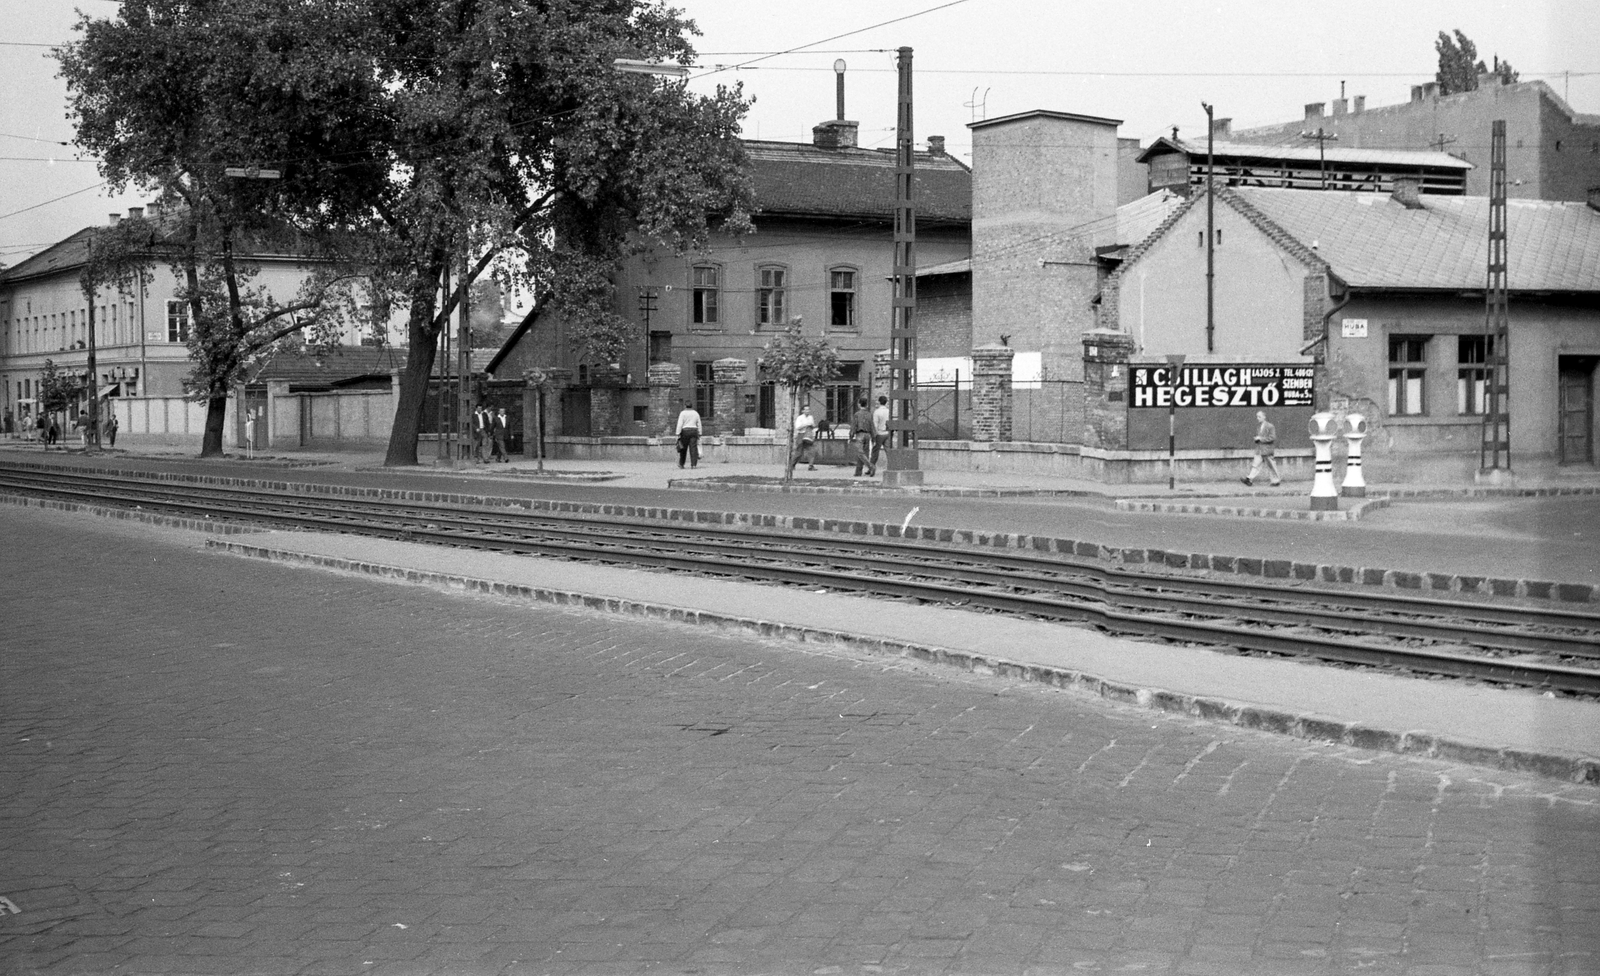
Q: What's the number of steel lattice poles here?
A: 5